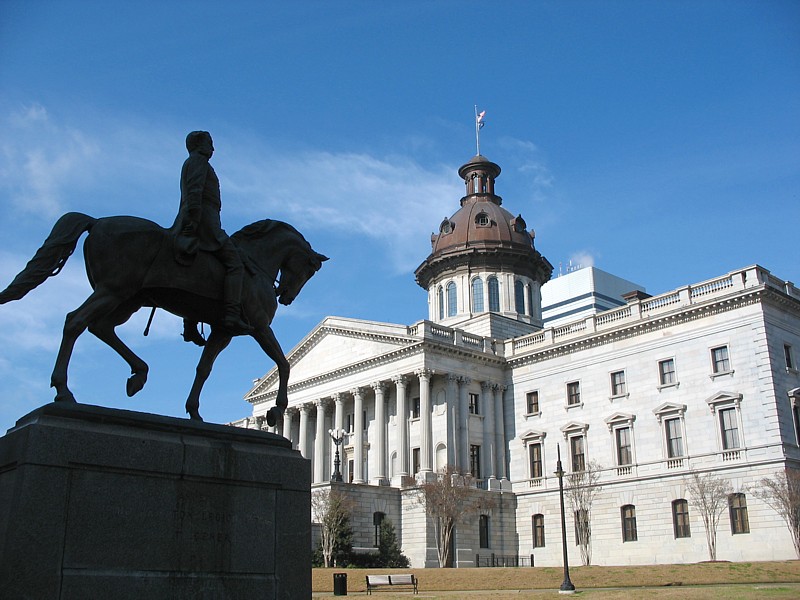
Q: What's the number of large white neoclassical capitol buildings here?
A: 1